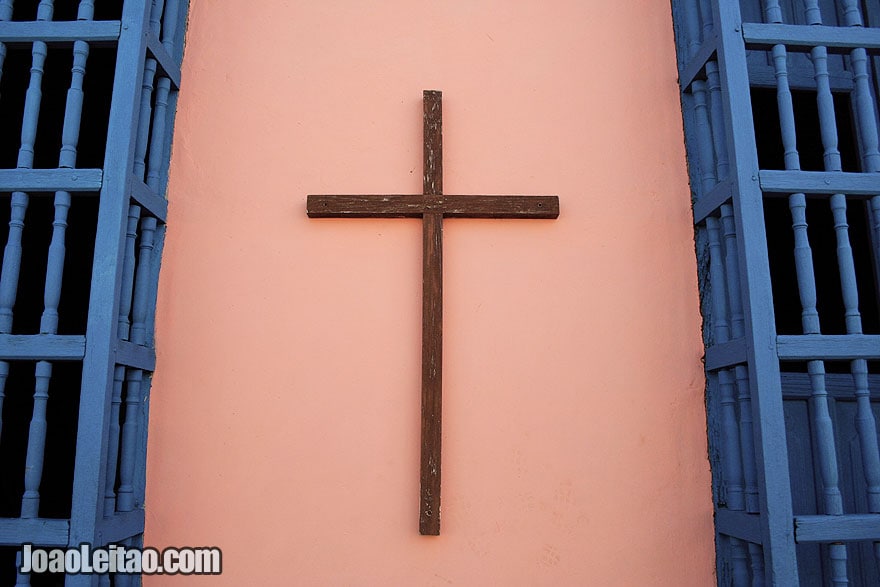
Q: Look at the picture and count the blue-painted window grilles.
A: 2